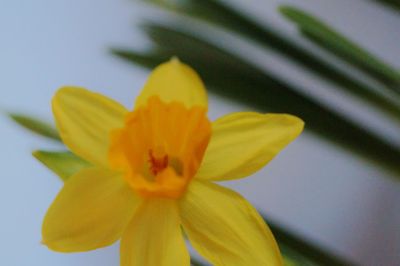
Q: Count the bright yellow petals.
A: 6